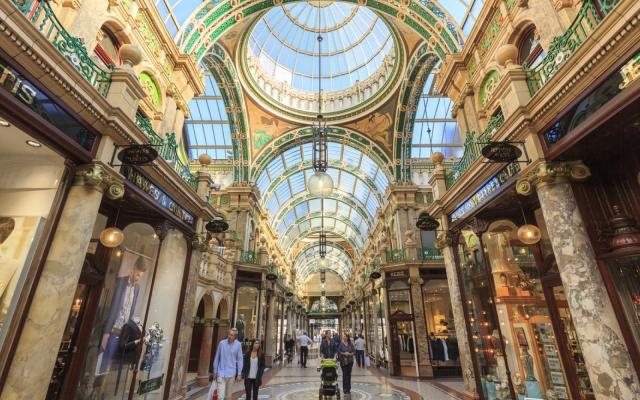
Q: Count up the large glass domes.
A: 1